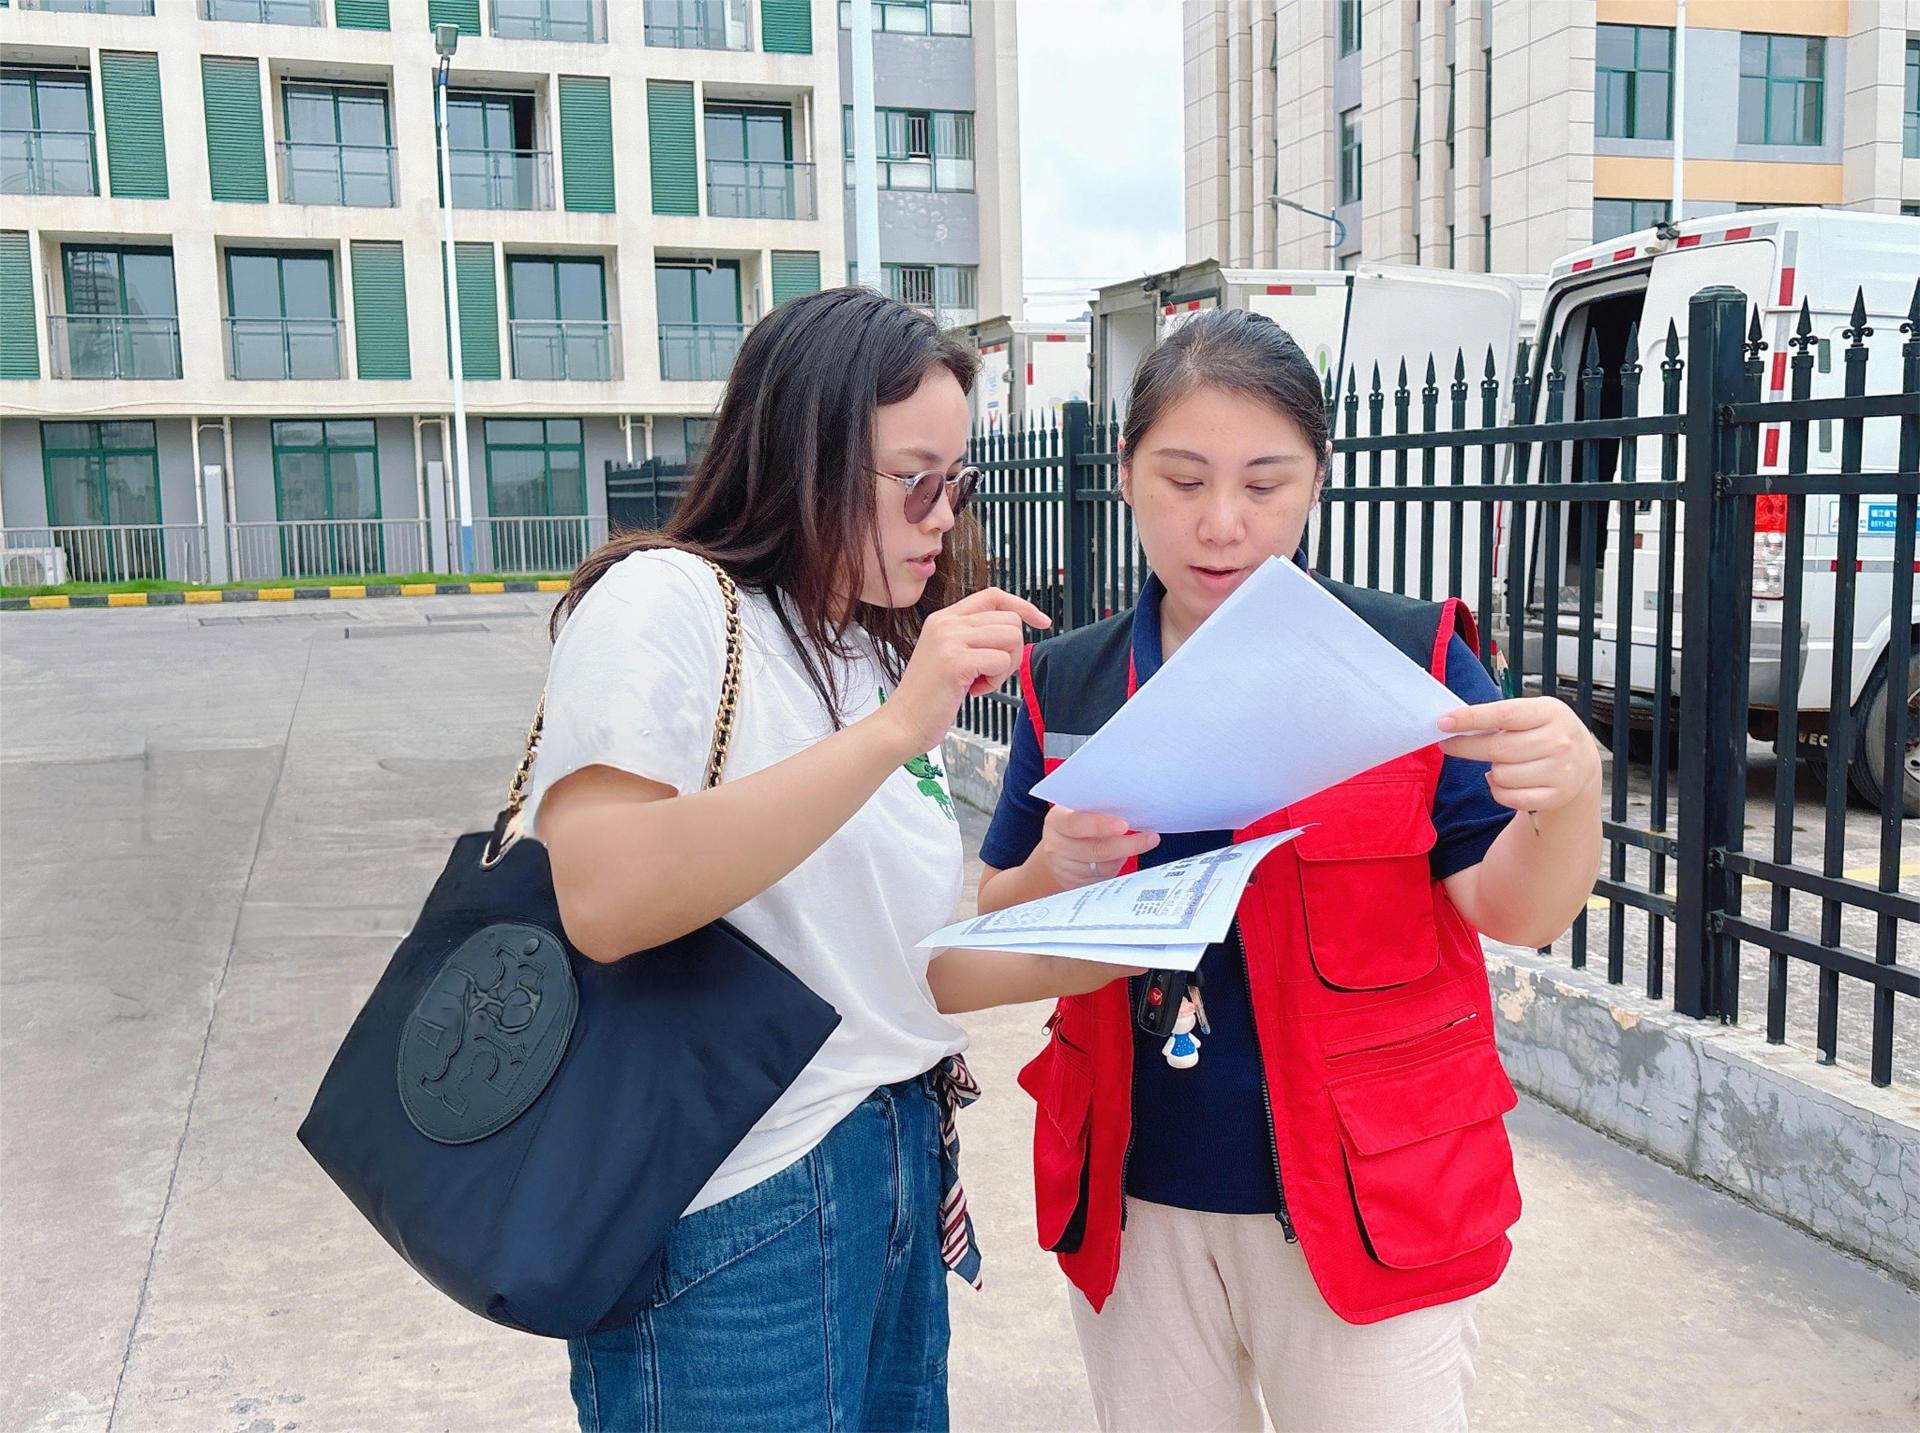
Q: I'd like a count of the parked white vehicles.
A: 3